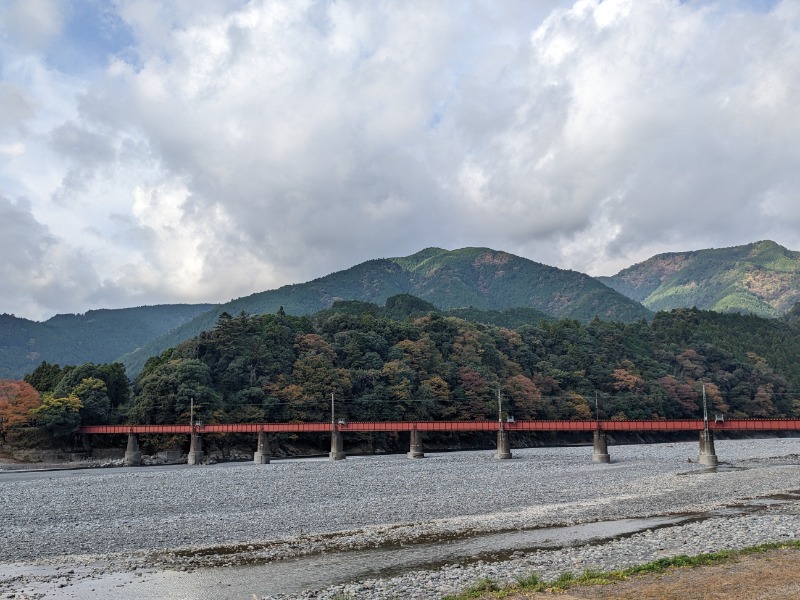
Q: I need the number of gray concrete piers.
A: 8